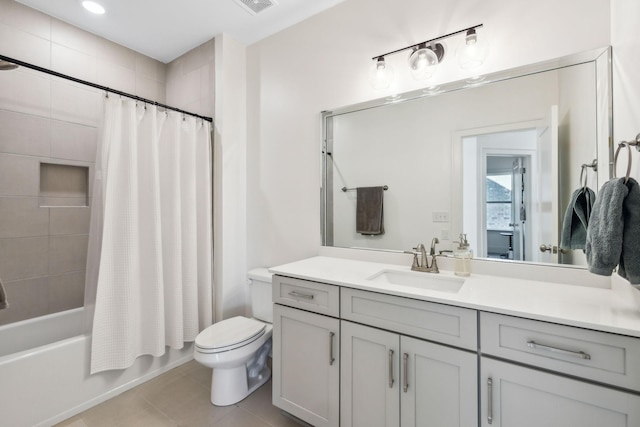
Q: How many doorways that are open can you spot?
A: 2